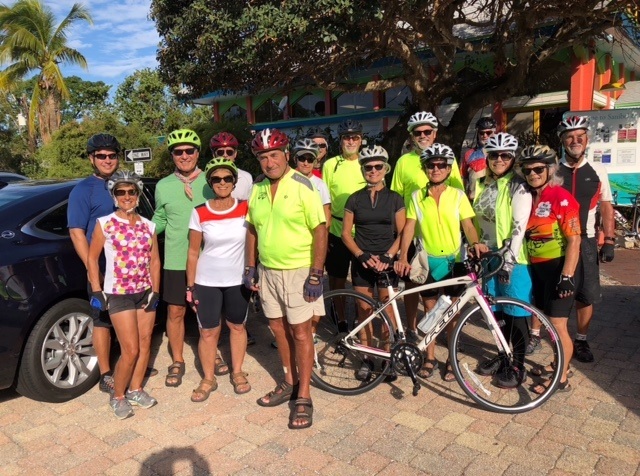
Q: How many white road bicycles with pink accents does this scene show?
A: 1